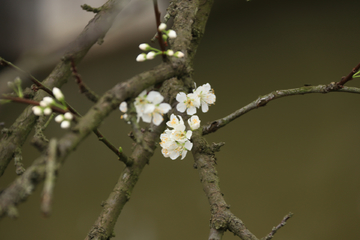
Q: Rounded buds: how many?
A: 15